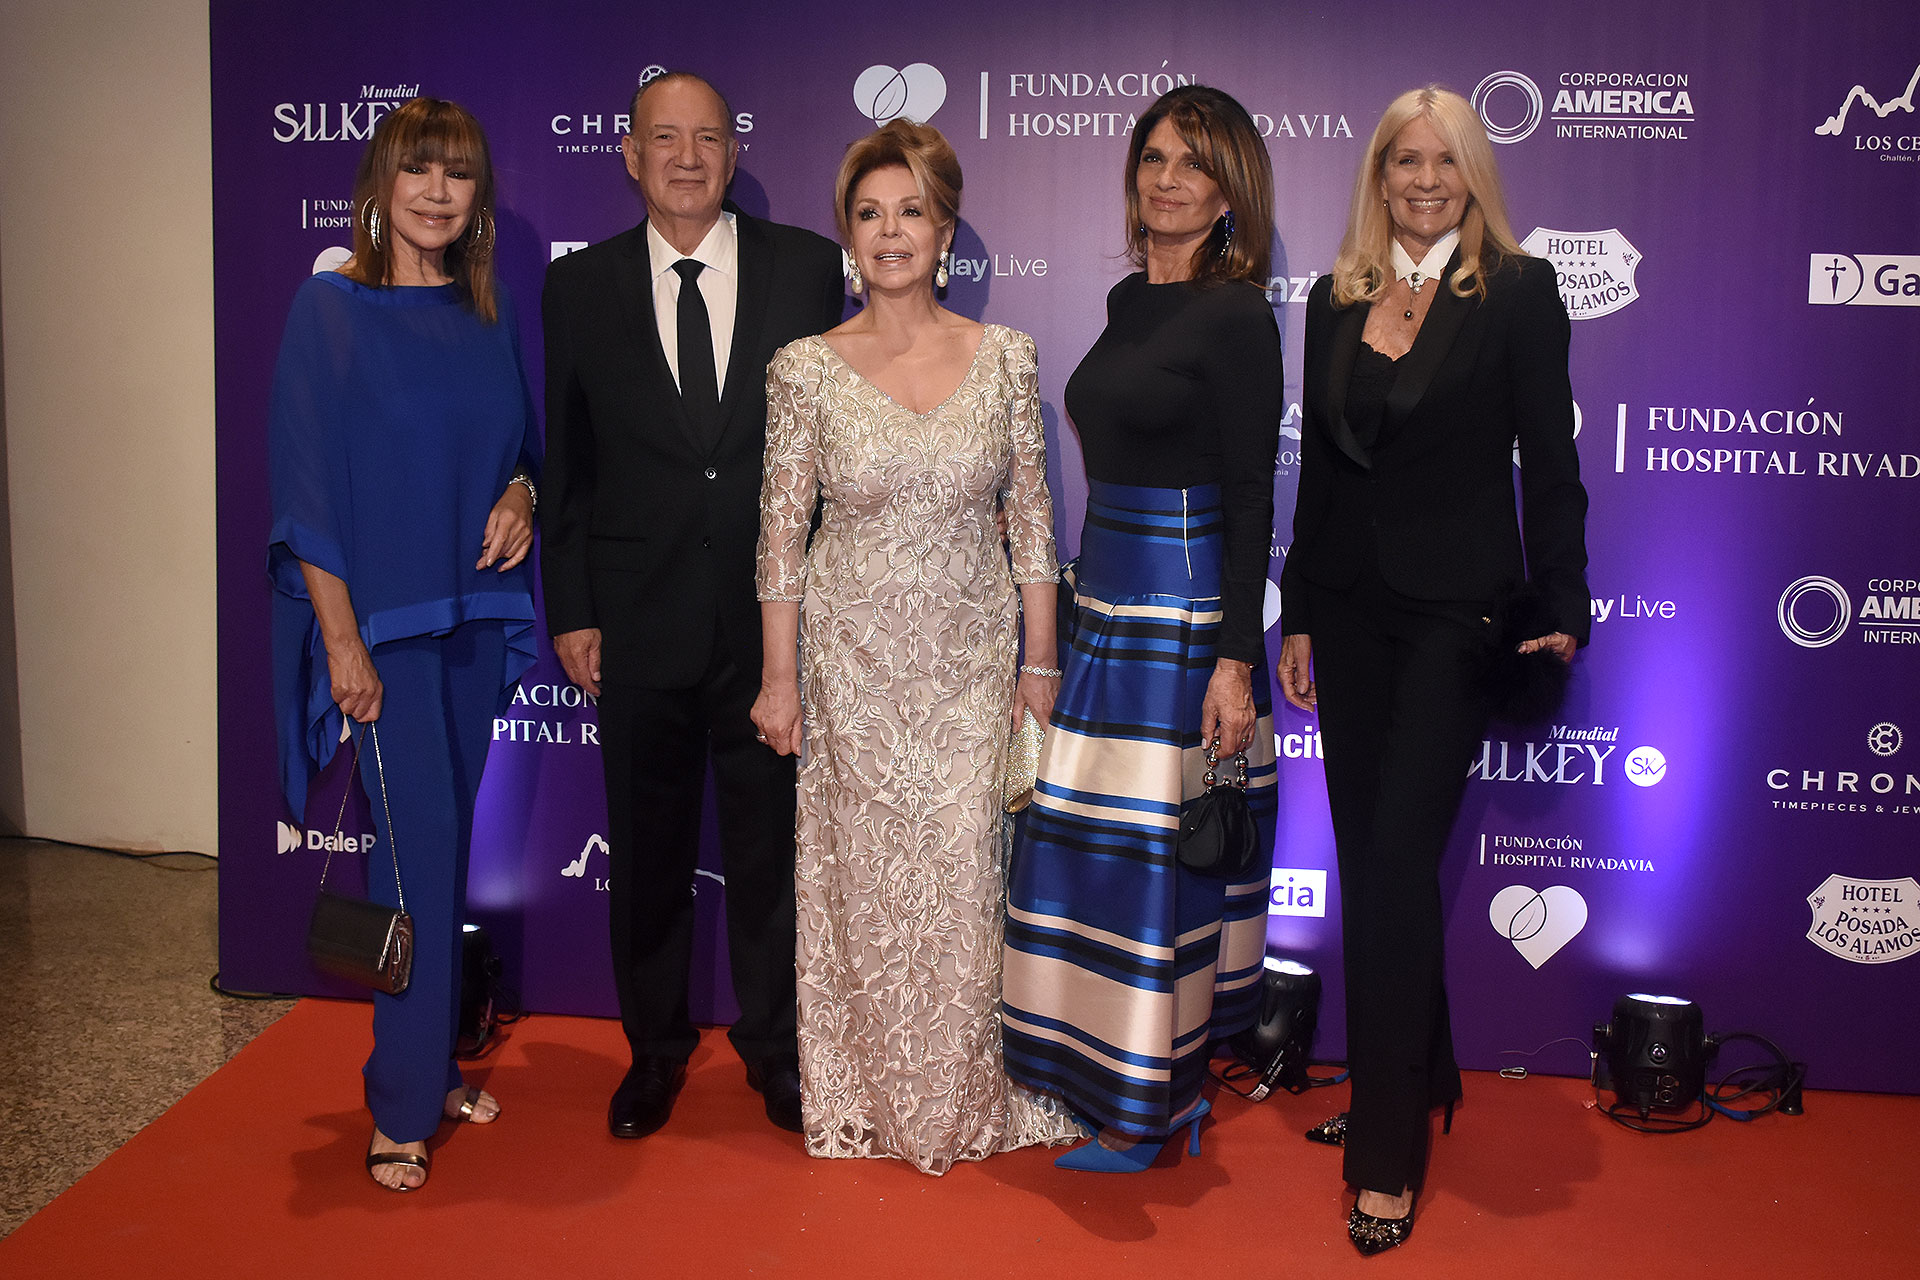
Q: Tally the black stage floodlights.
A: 3